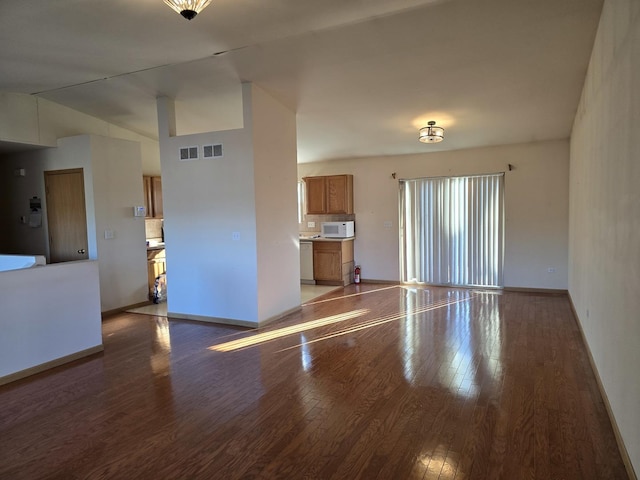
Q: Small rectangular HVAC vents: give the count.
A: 2